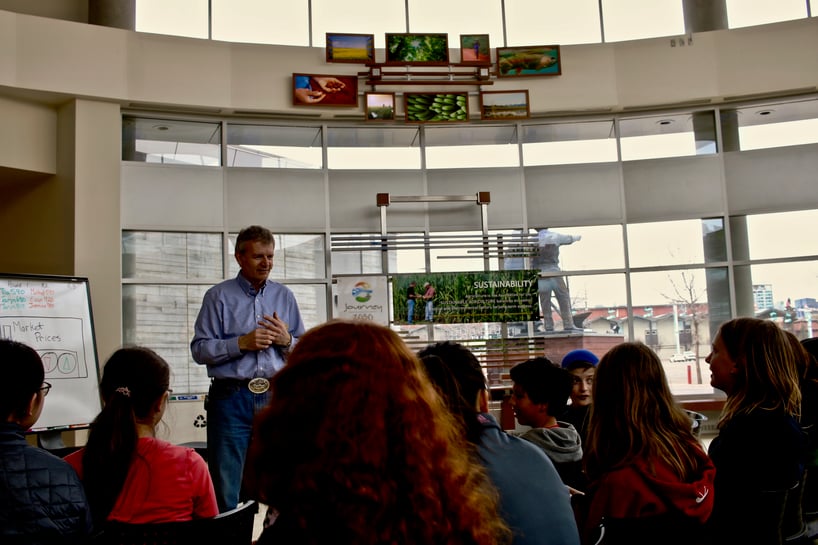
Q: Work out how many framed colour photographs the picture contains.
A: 8